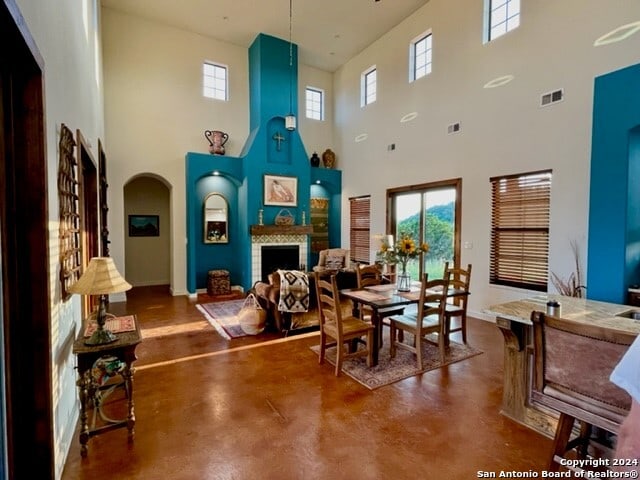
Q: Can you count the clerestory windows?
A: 5